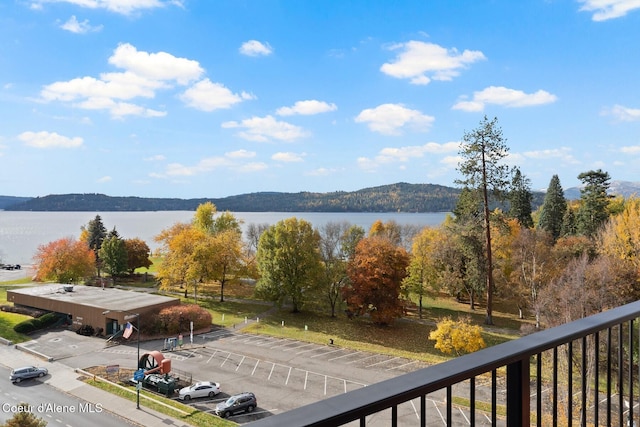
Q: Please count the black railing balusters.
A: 14